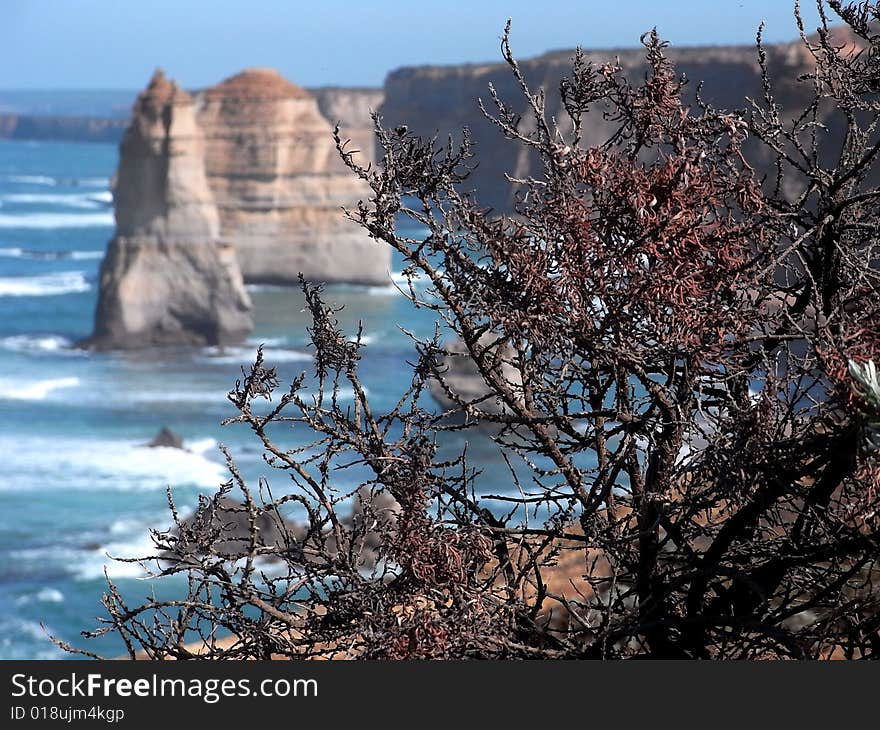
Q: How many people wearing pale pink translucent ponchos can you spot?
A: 0